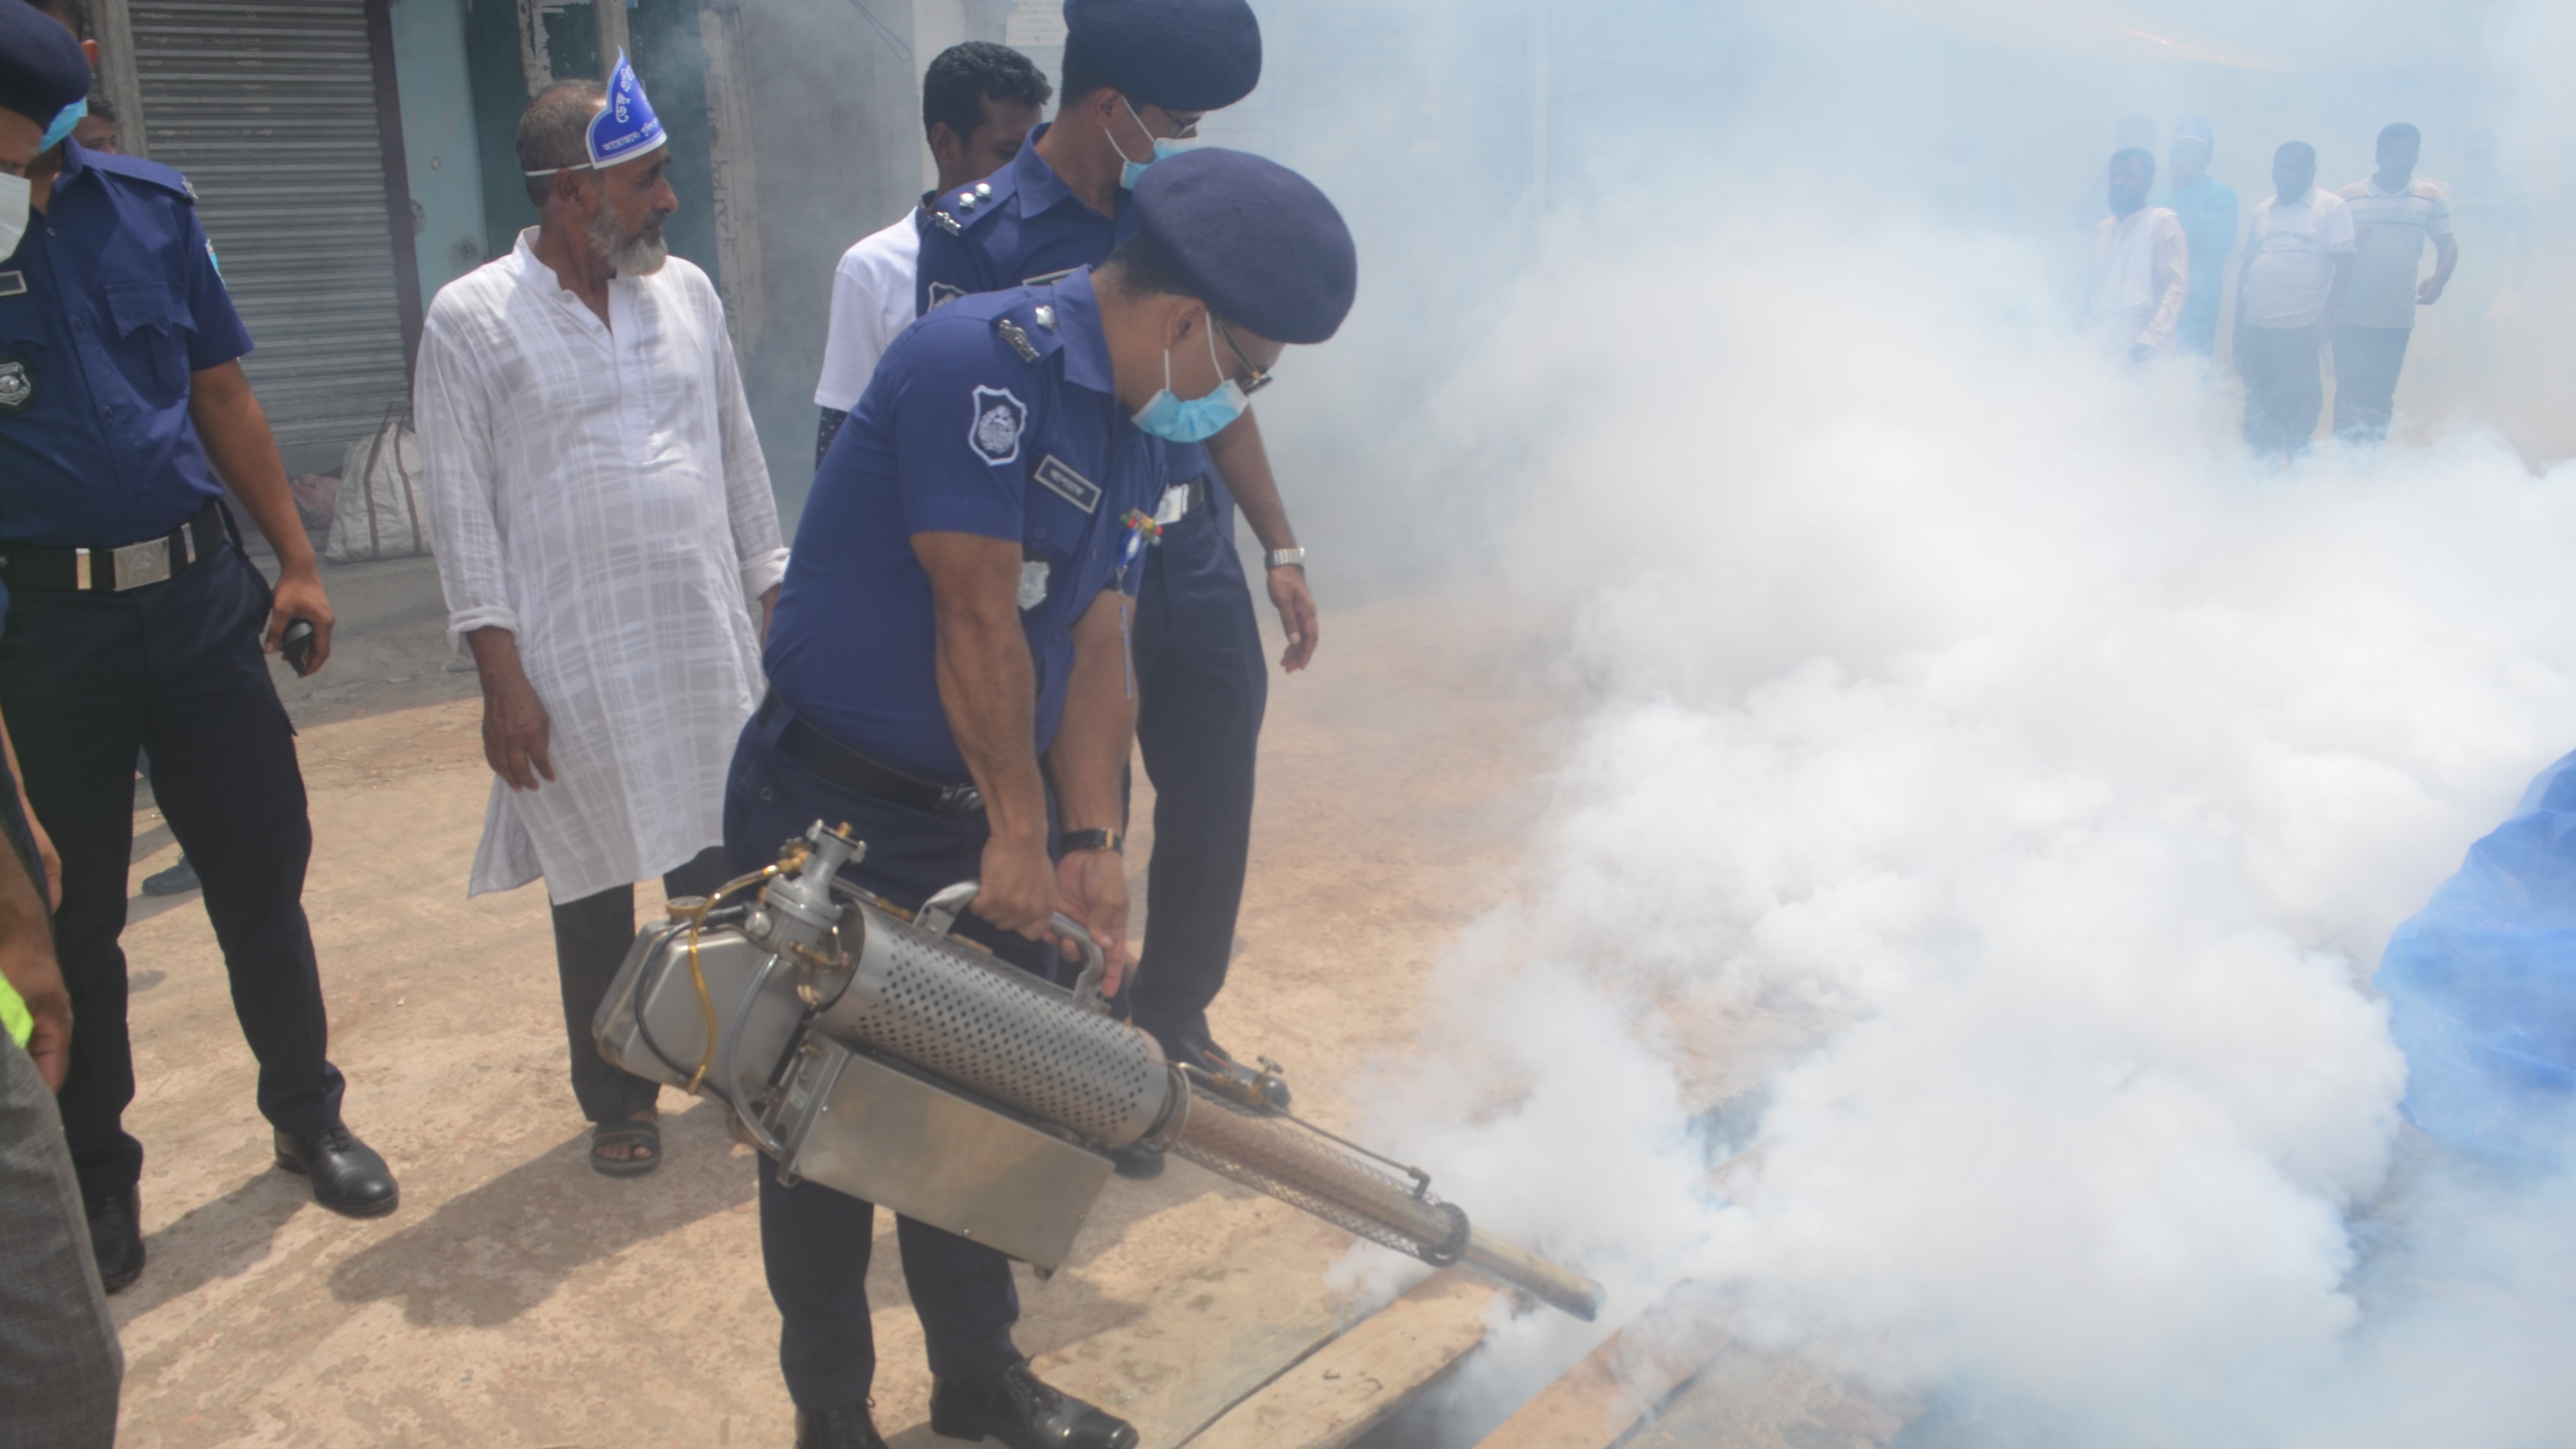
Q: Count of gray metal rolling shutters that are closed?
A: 1